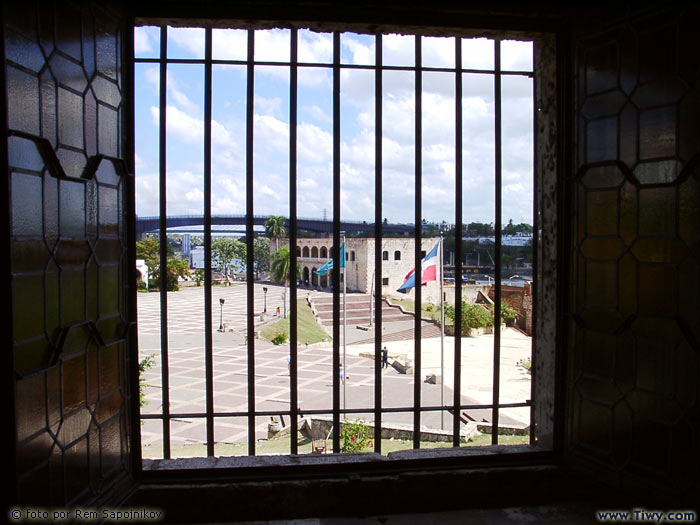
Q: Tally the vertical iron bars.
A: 9